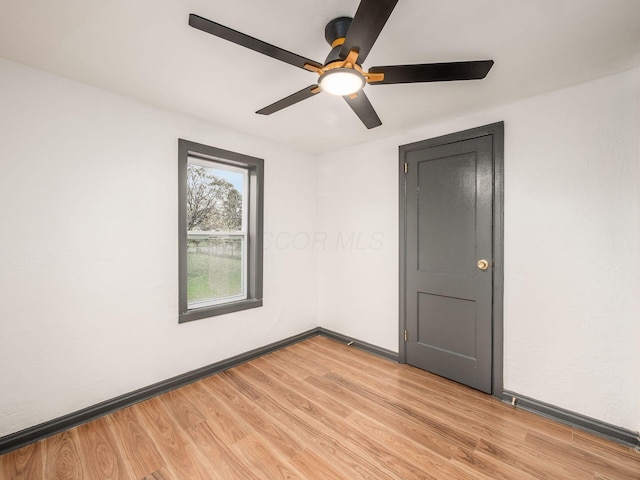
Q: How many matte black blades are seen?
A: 5